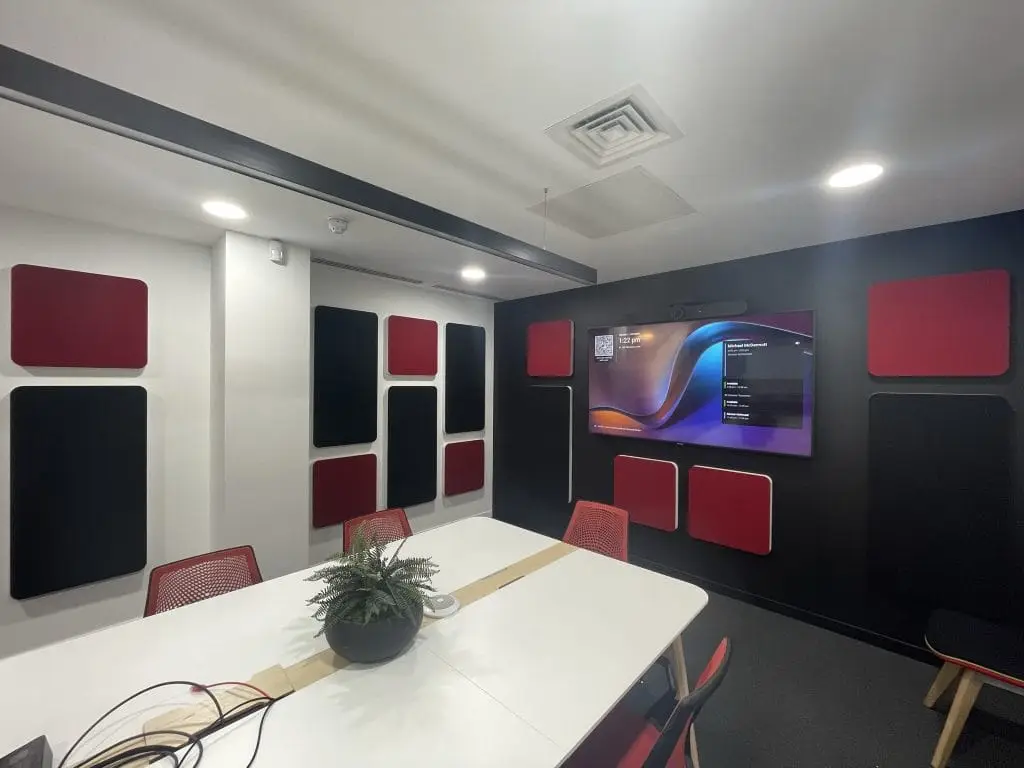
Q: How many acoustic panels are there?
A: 14